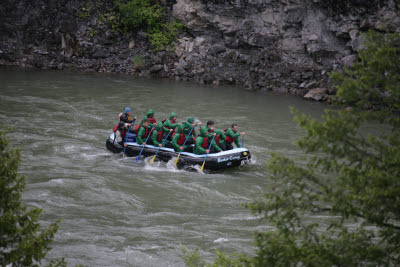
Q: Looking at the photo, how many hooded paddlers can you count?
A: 7